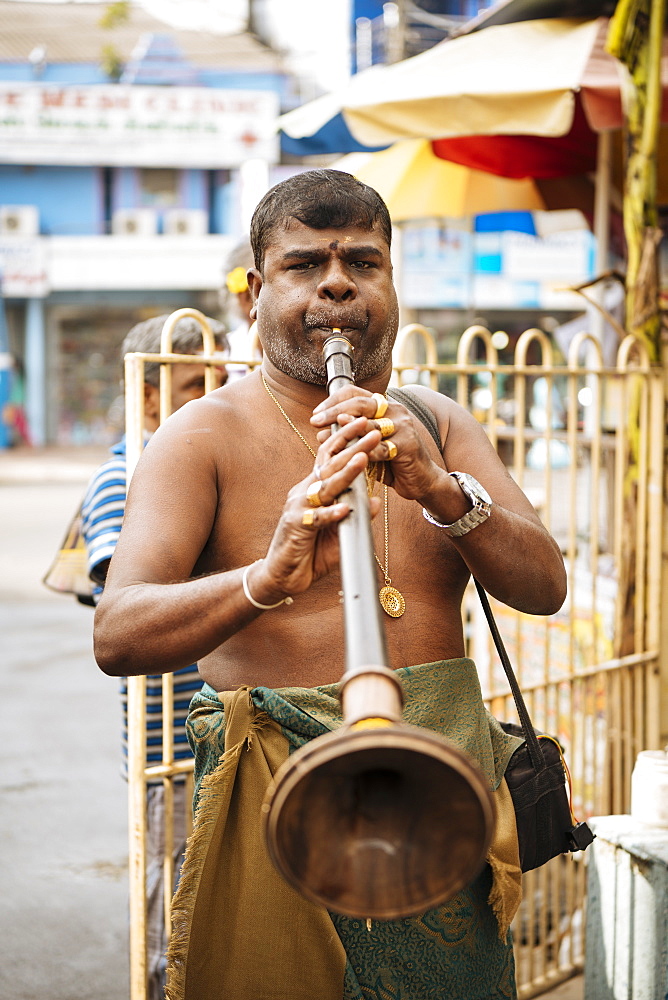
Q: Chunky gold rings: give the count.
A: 5